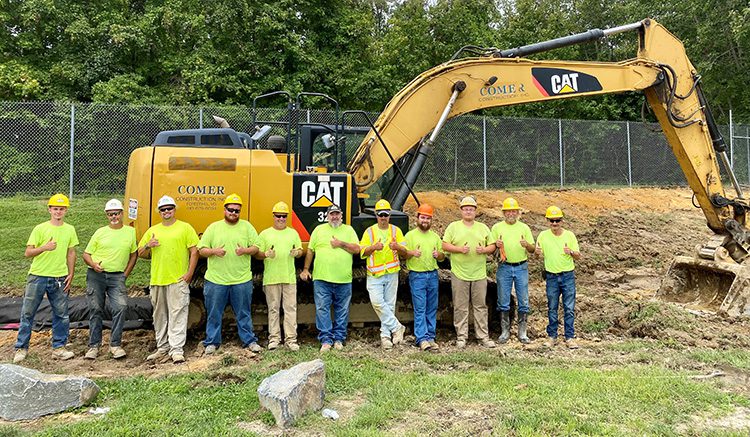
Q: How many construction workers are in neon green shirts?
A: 11